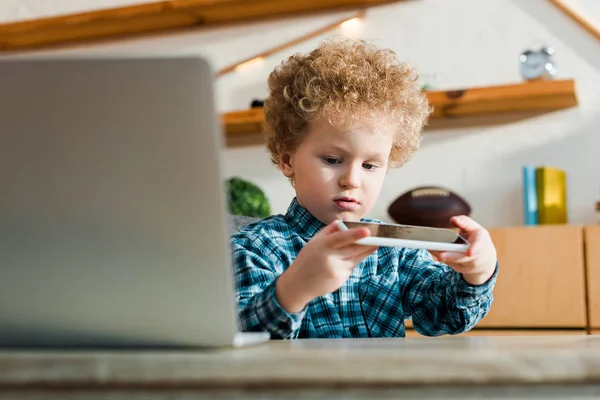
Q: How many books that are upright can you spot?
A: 2